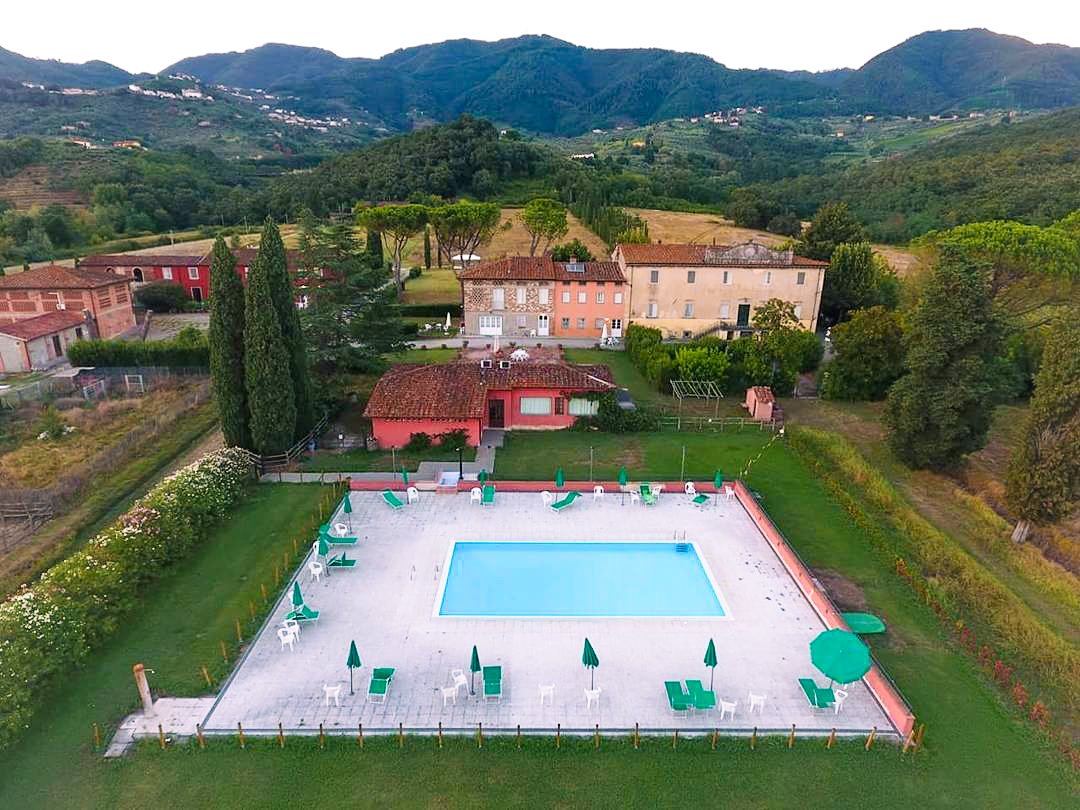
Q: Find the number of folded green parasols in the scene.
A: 12